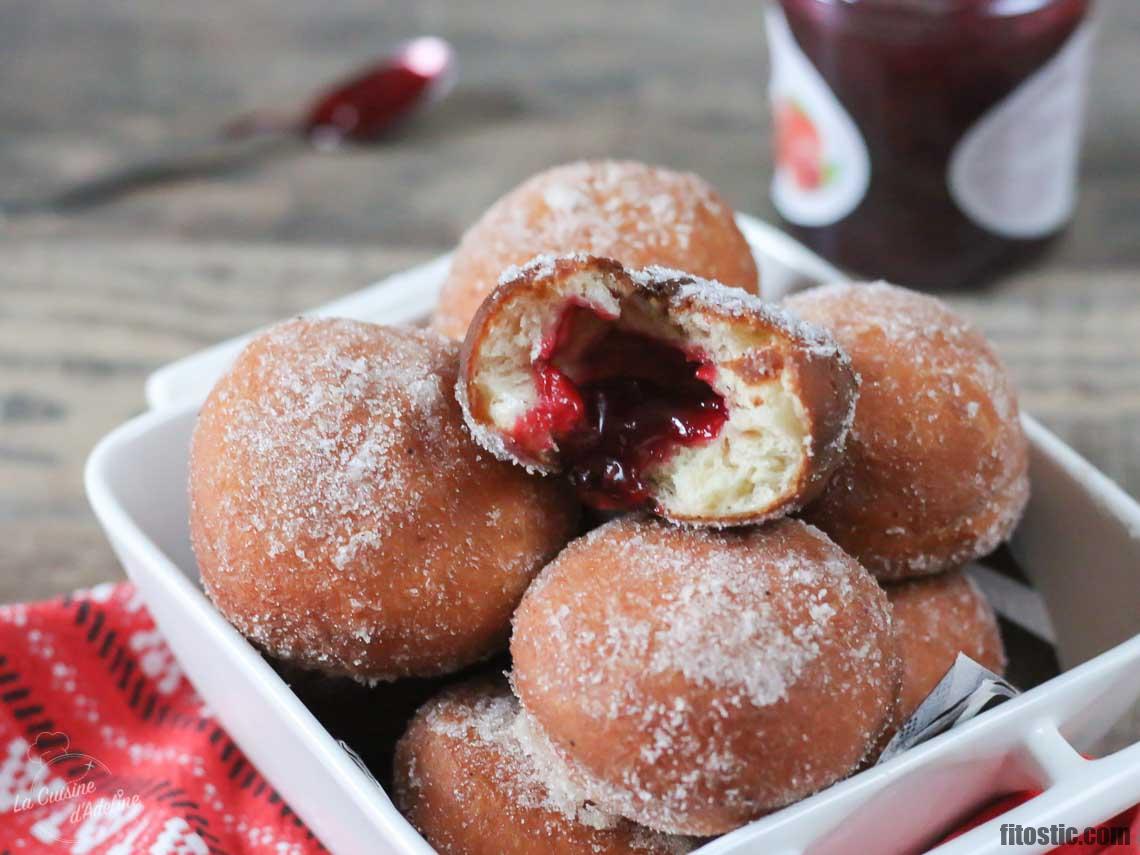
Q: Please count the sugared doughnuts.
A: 7